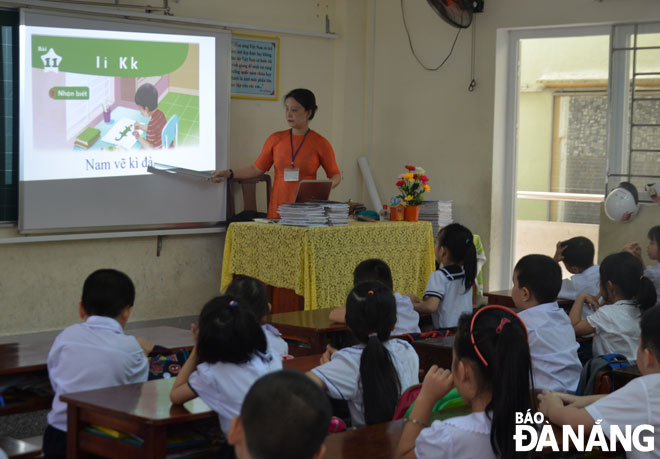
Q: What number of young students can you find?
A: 13